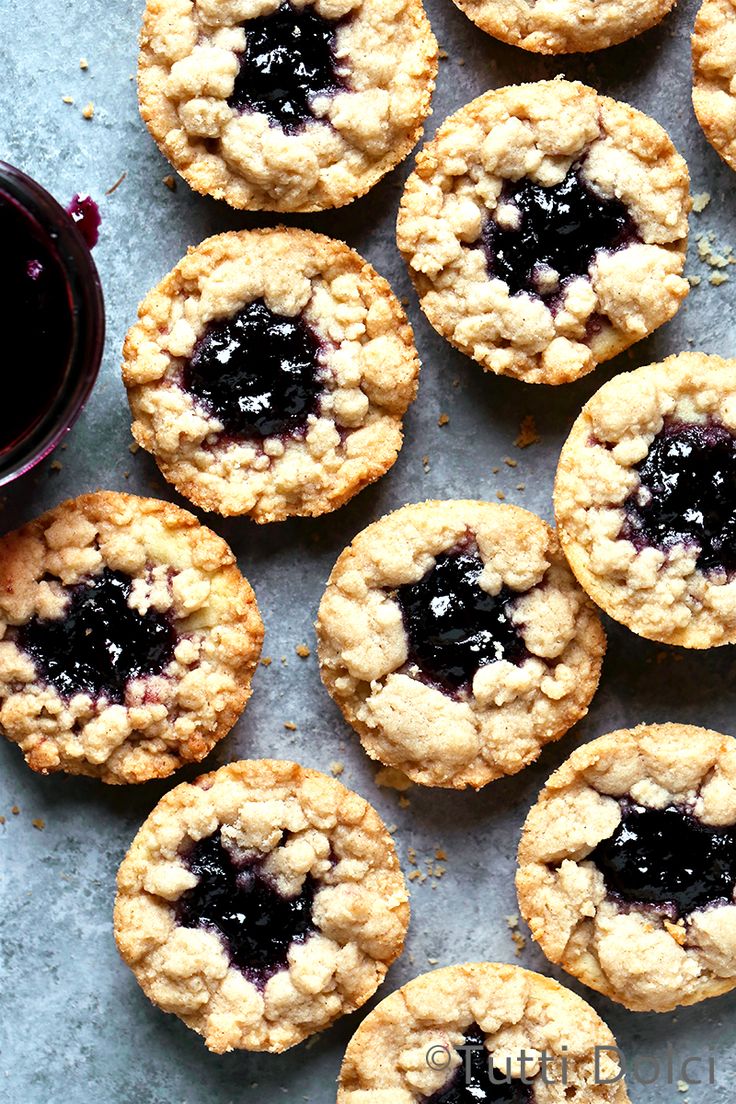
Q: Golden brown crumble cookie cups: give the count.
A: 11